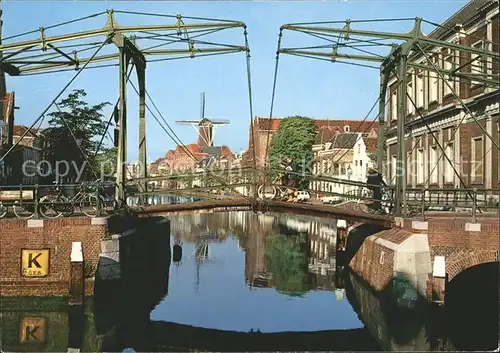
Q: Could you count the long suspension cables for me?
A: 2